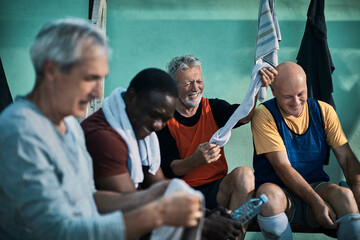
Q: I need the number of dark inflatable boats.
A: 0